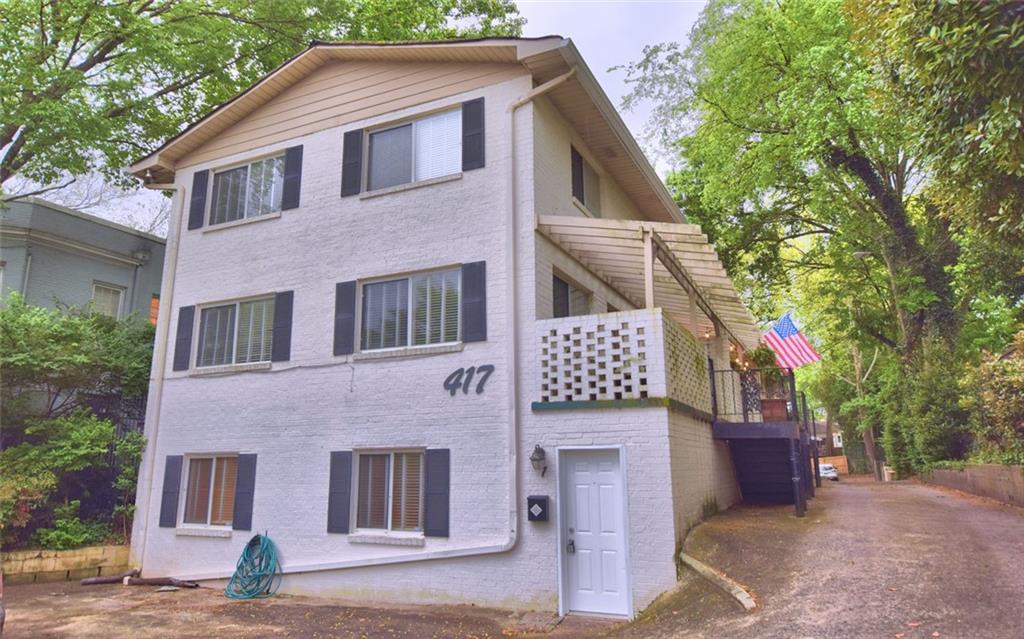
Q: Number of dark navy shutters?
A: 12